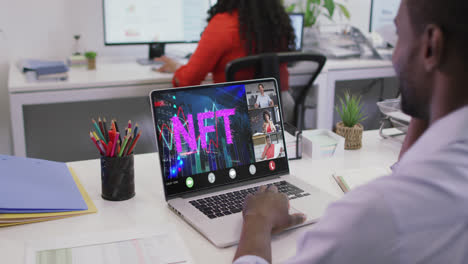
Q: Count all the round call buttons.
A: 5